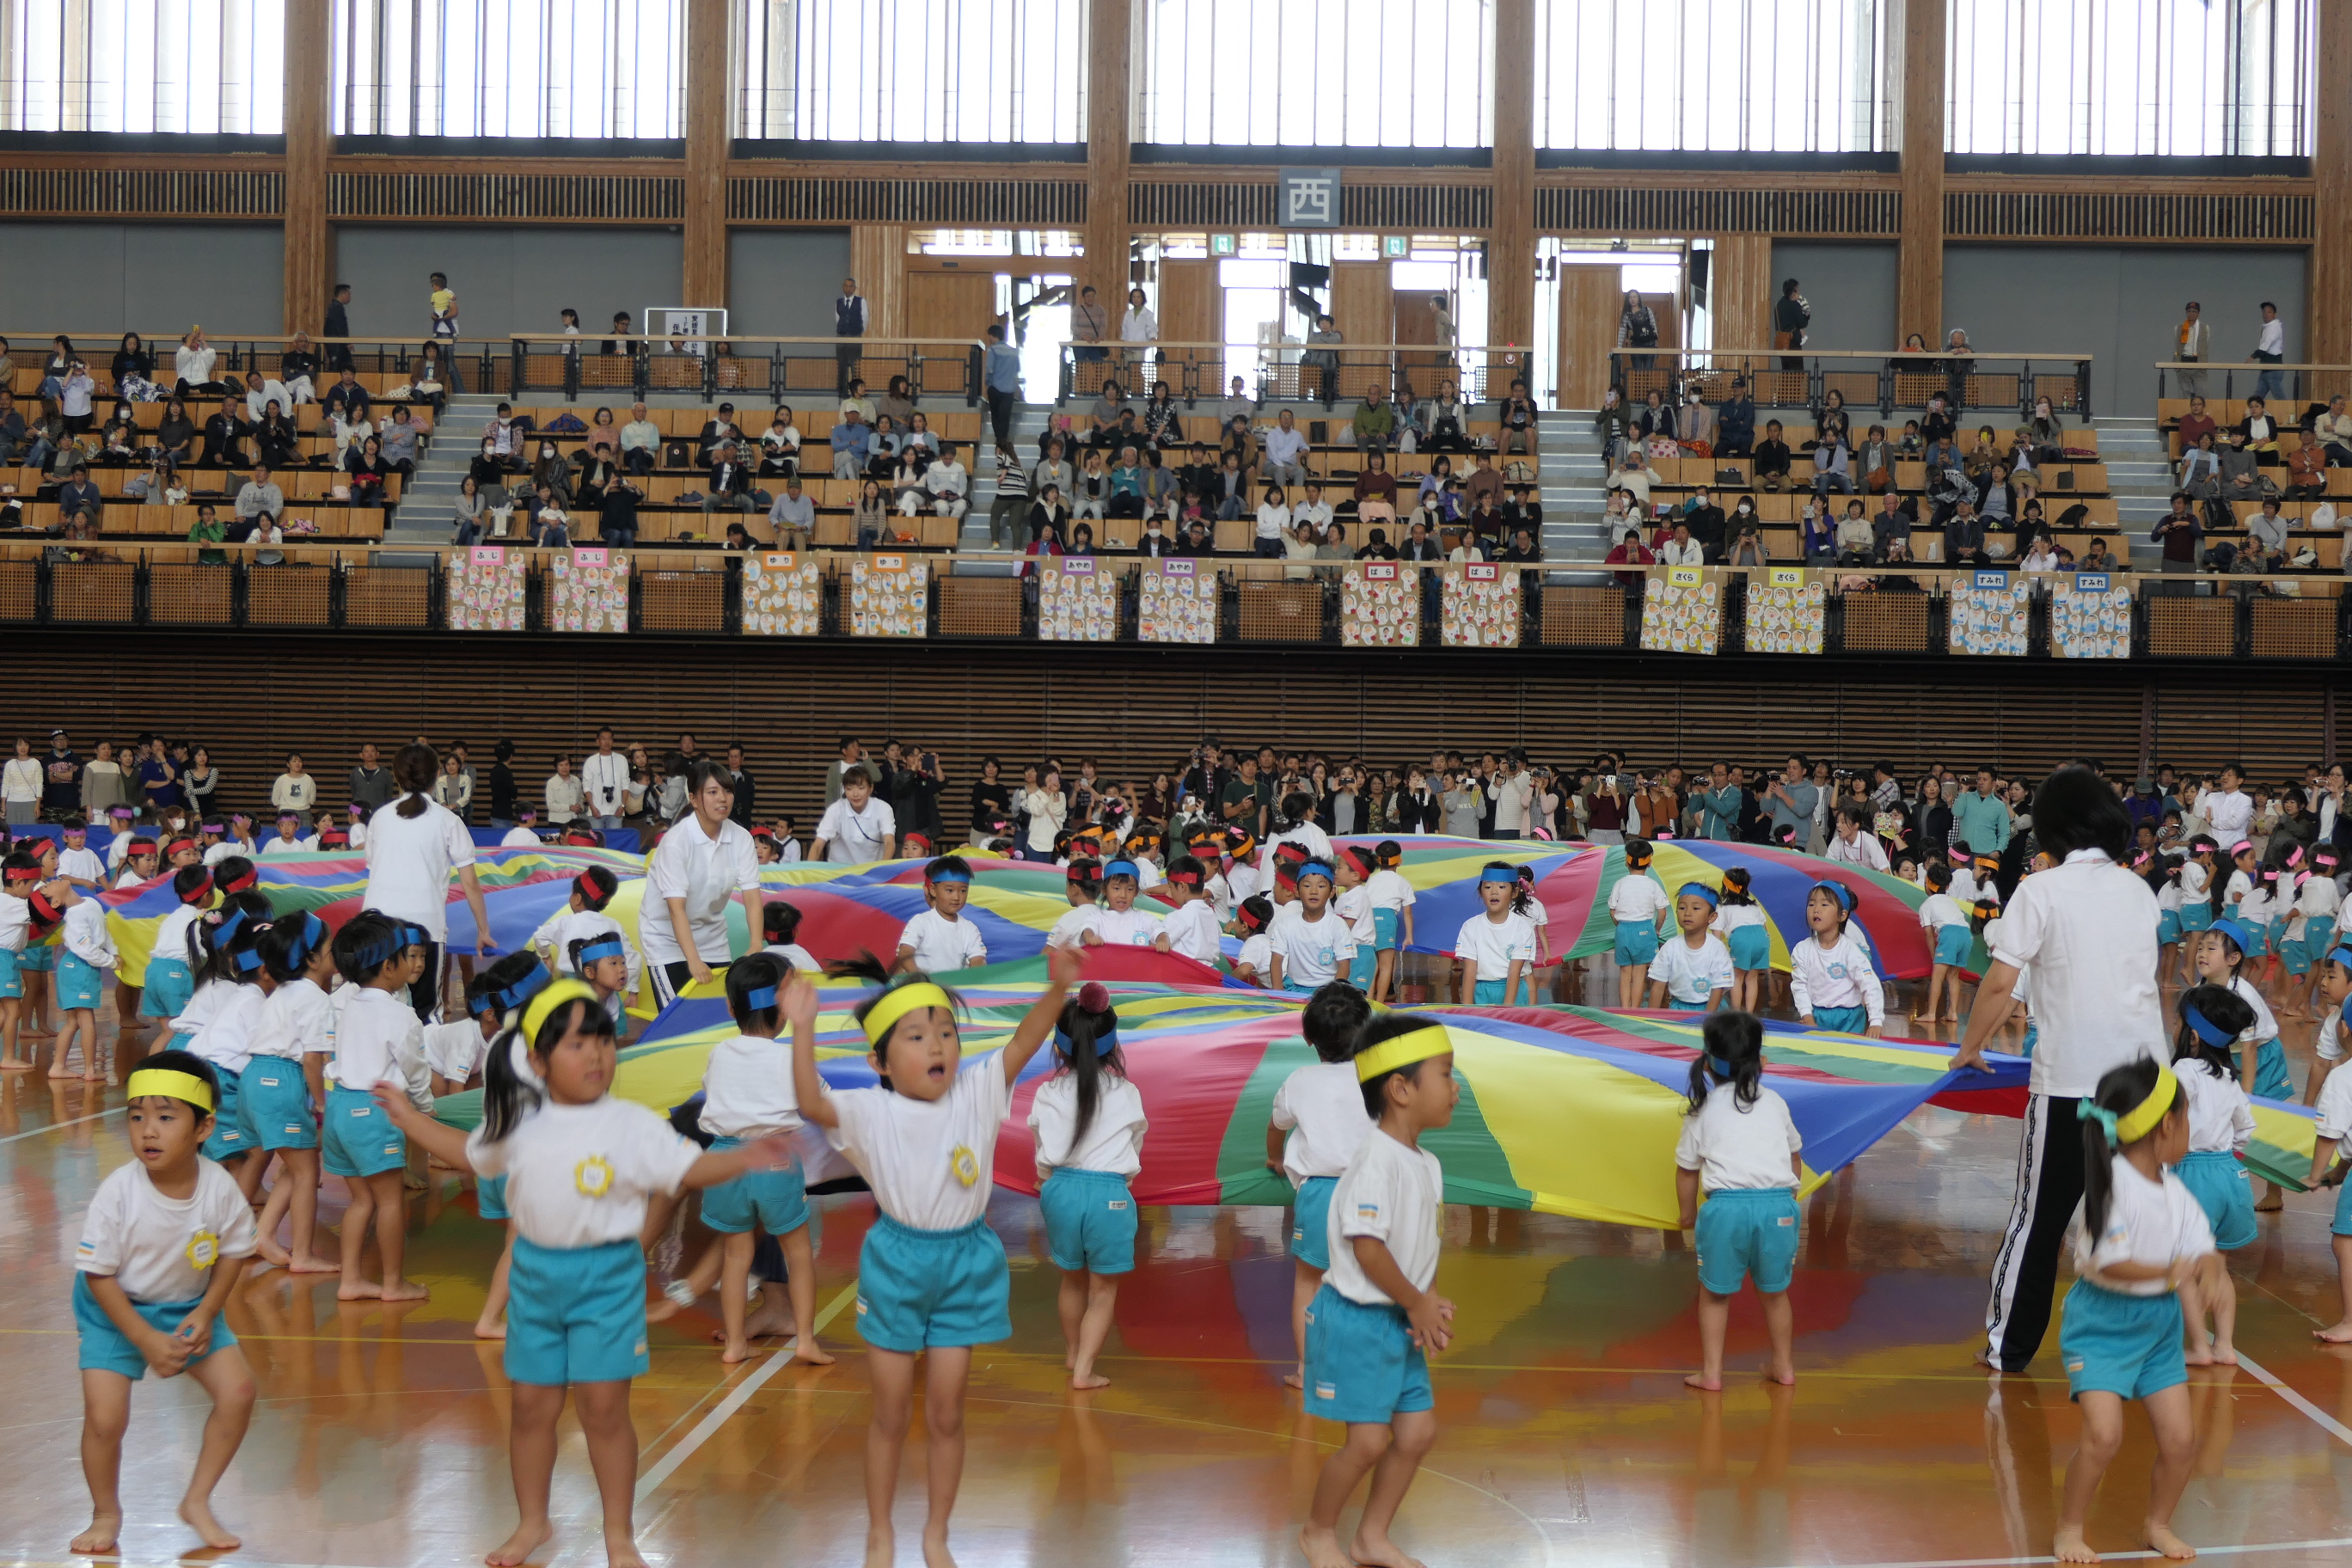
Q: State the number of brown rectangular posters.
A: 12